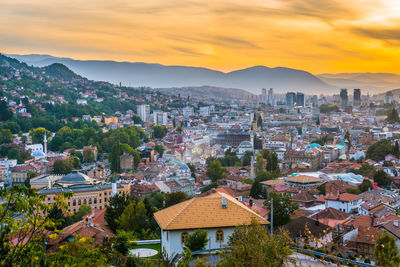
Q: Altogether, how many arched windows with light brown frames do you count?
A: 2